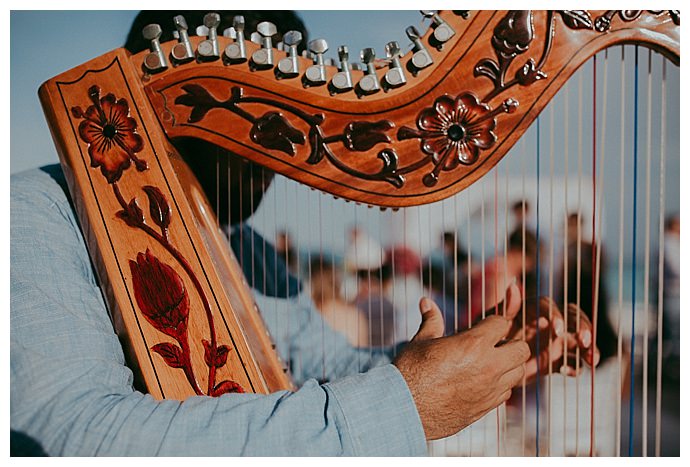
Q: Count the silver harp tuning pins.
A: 12